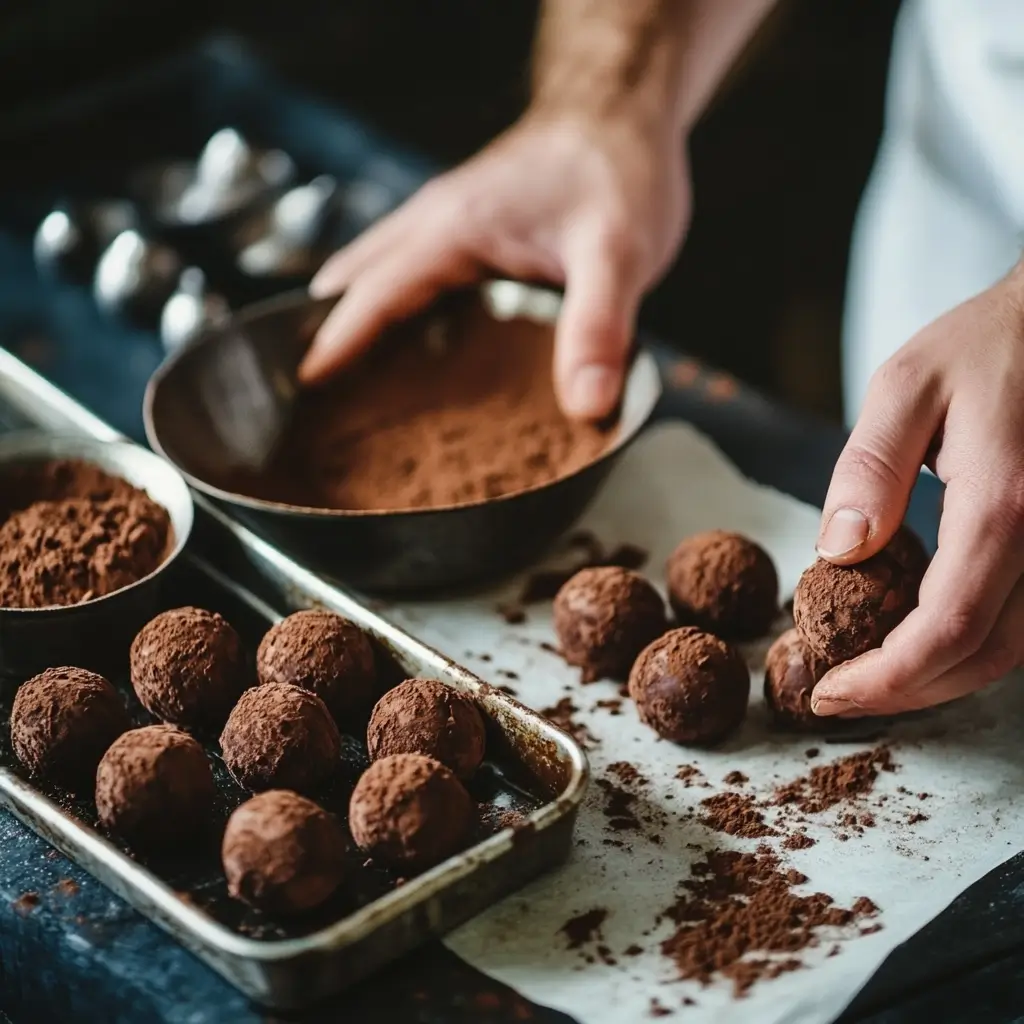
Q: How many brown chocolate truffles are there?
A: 13